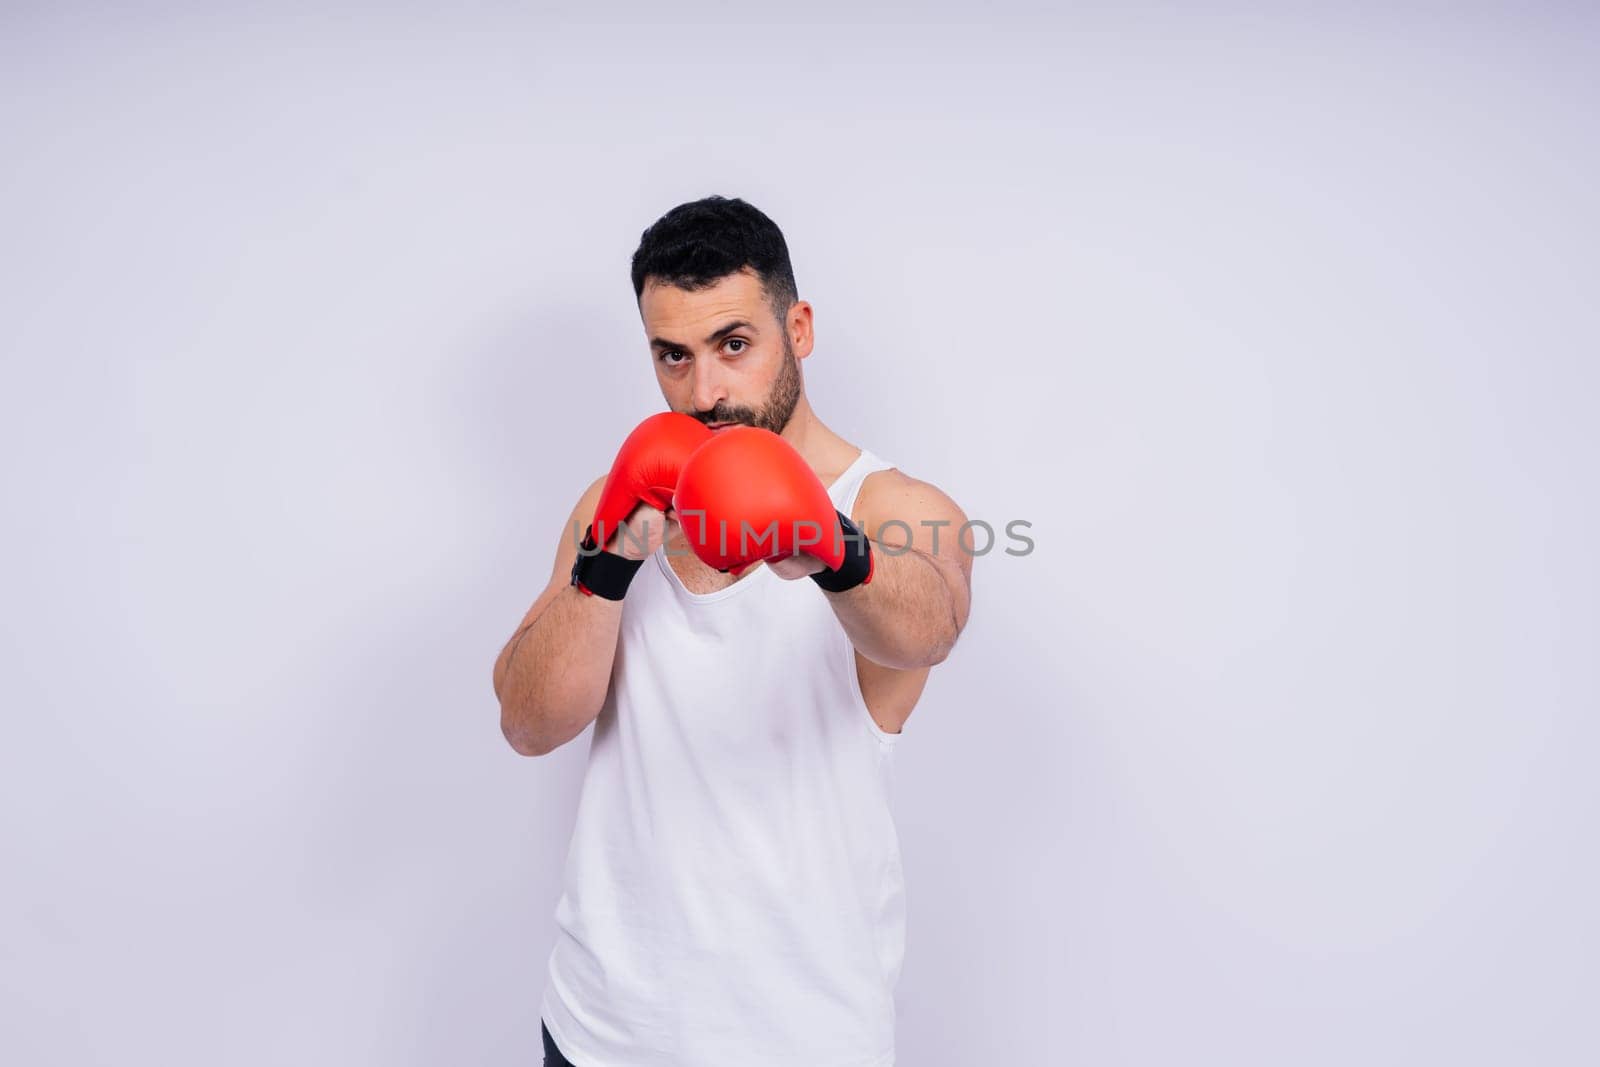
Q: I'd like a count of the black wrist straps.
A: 2